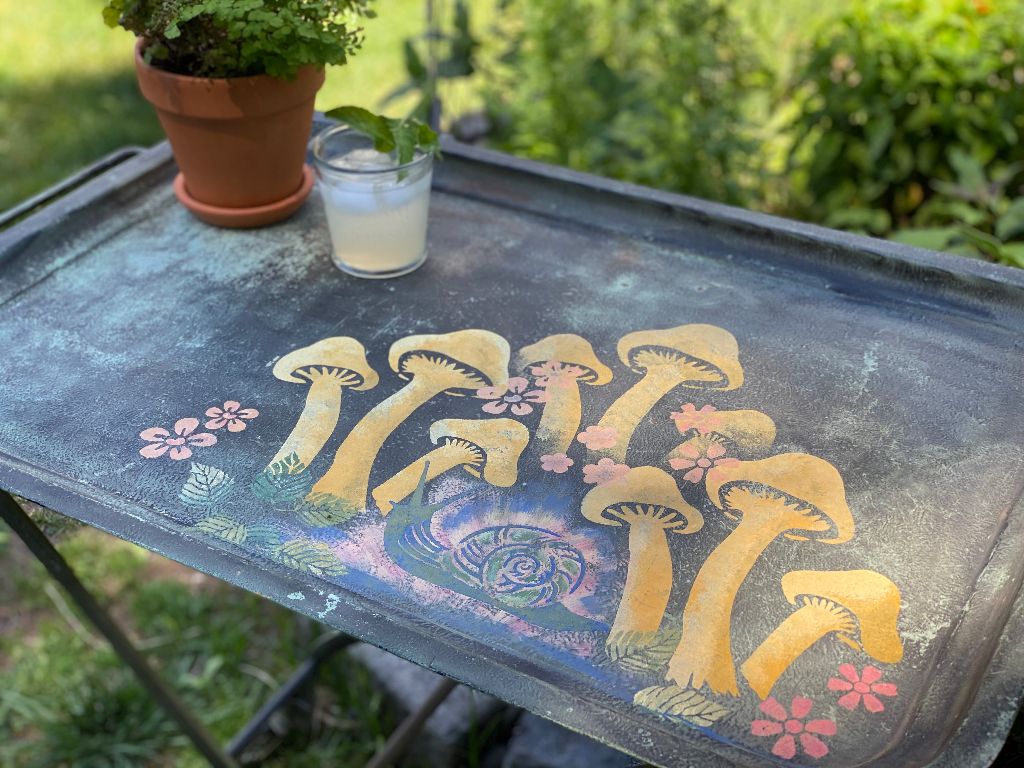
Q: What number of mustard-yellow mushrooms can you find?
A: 9